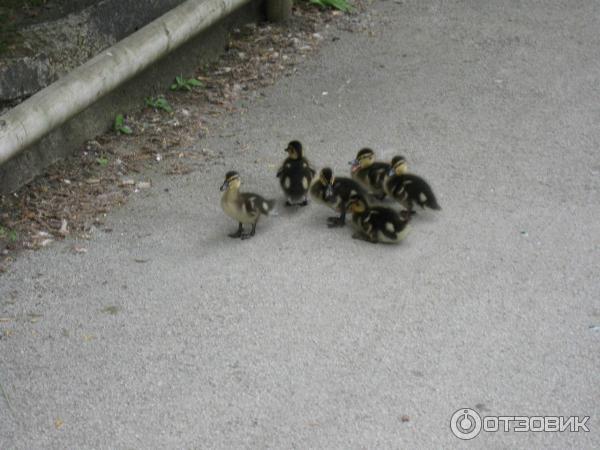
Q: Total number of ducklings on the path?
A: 6